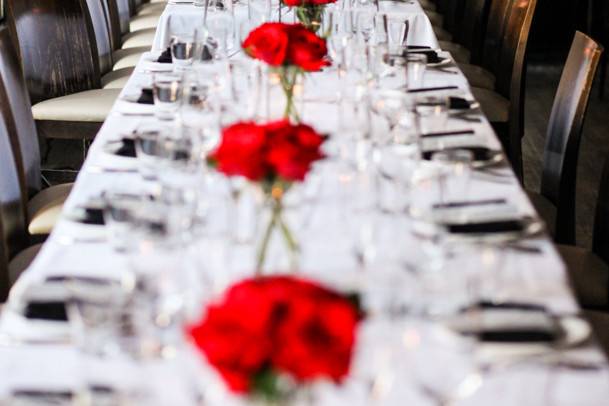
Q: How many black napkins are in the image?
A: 10